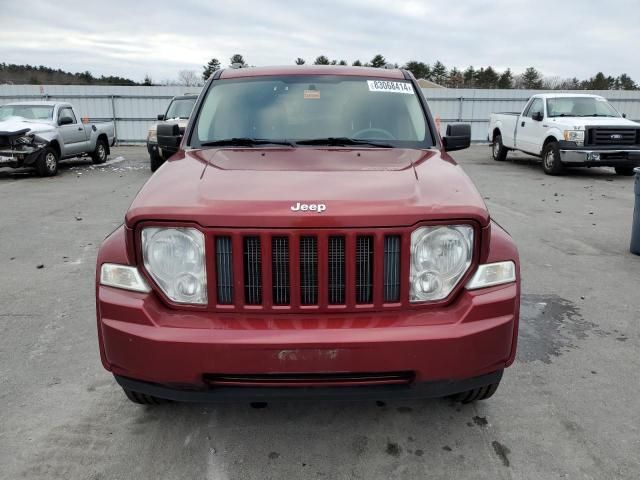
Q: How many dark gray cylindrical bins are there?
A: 1